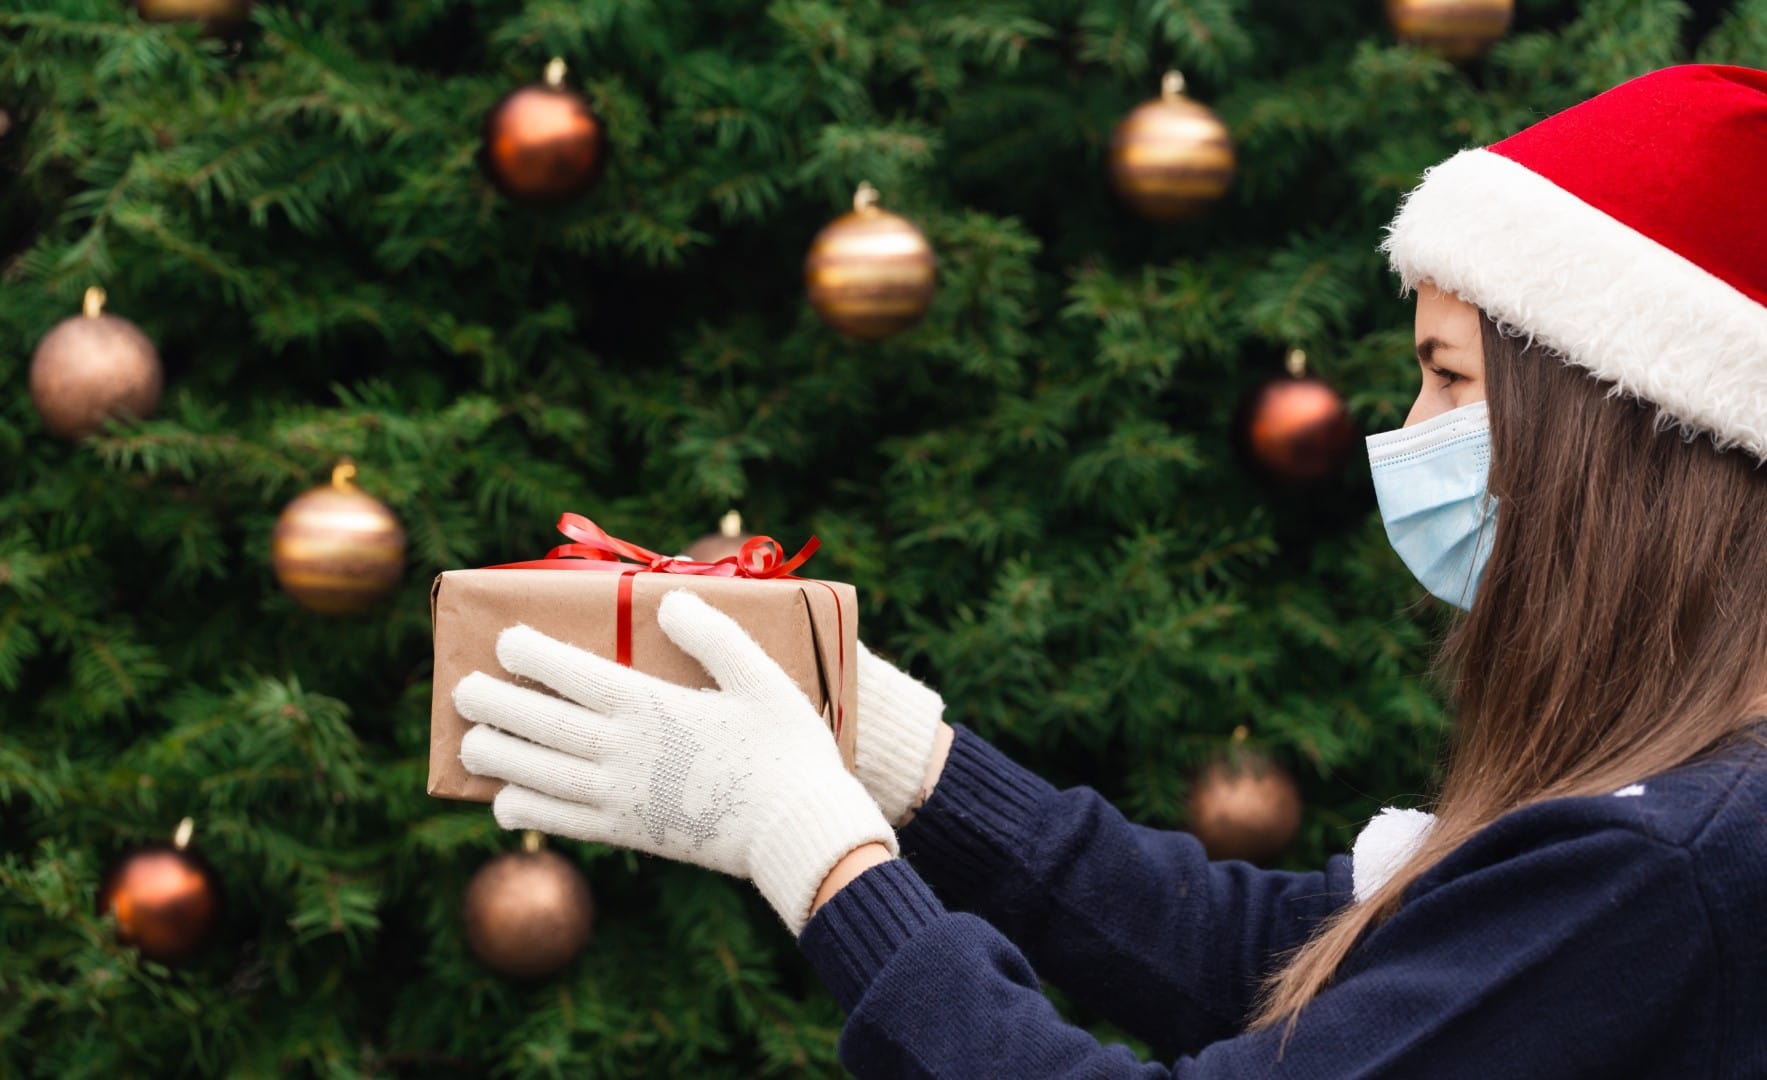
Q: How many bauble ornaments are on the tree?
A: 12